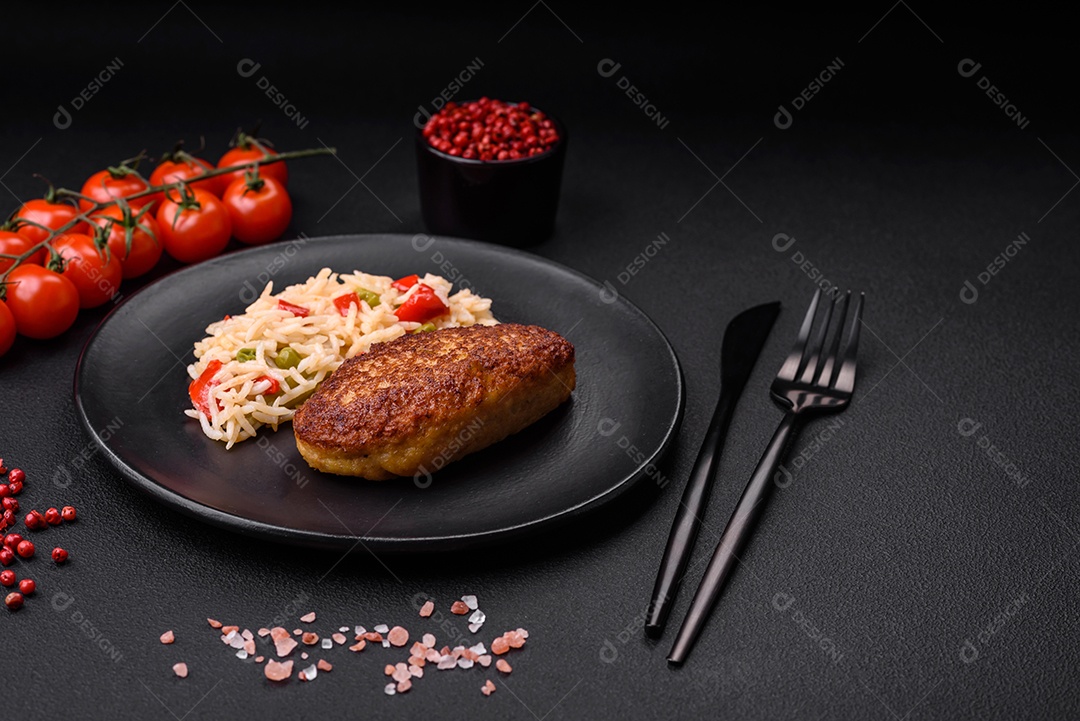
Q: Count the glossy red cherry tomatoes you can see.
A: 11